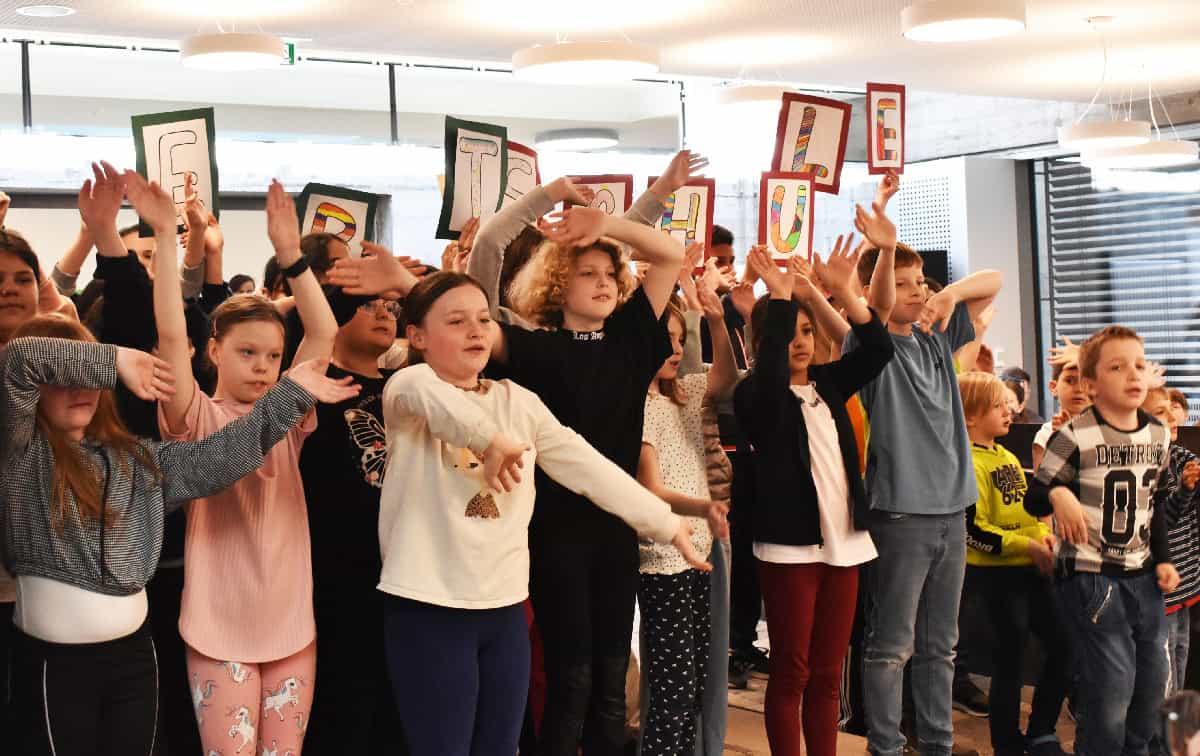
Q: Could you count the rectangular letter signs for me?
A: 9